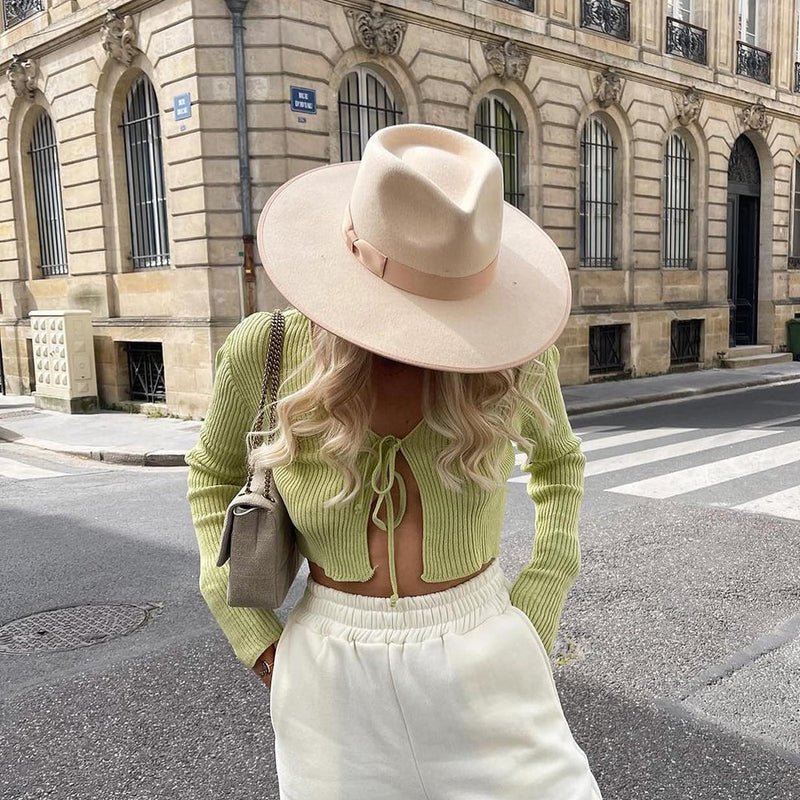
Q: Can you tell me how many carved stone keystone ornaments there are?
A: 7